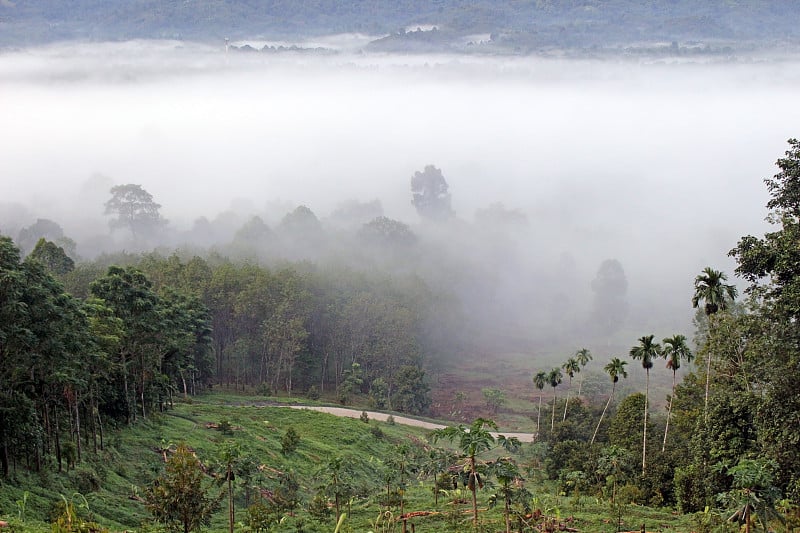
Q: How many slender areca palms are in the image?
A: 8